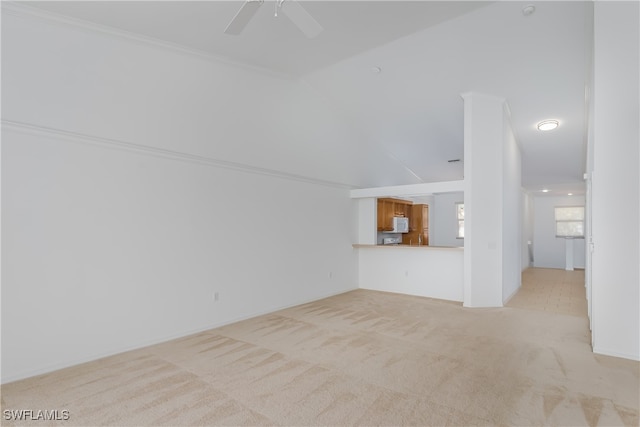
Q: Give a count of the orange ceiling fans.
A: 0